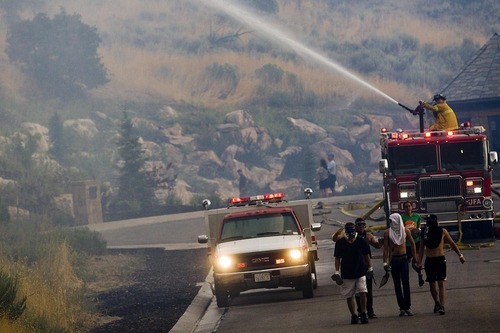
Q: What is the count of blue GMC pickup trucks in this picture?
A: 0